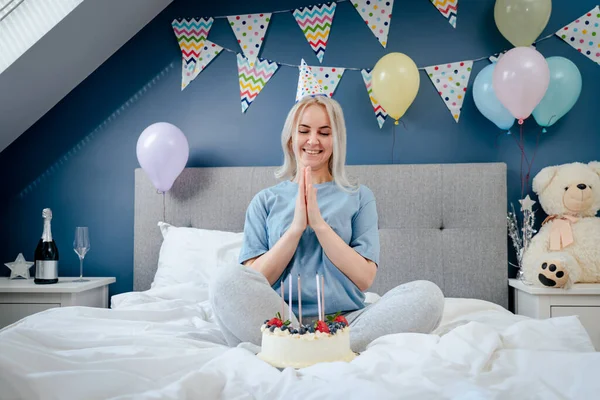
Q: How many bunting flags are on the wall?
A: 12